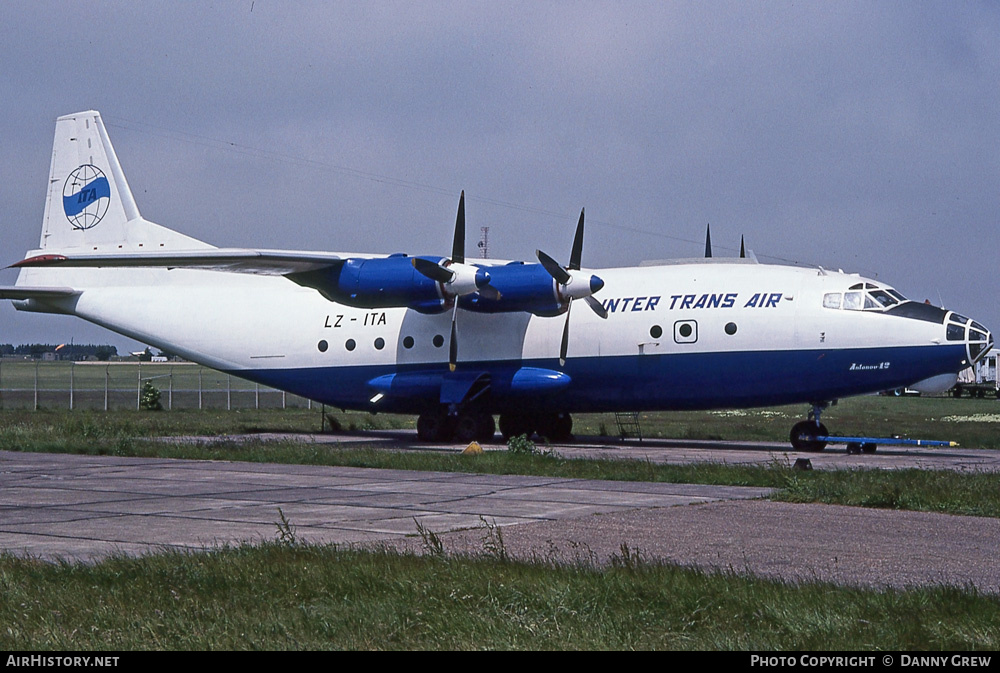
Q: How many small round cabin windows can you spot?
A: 8